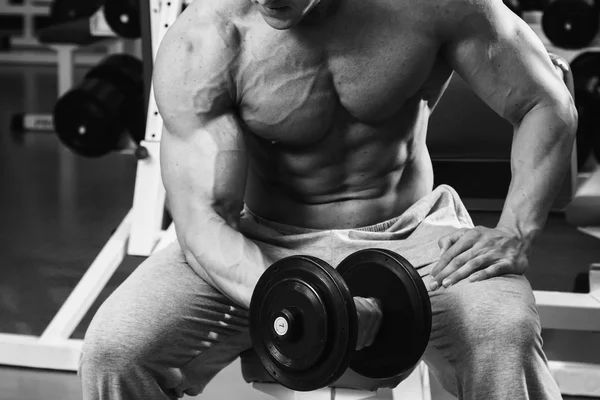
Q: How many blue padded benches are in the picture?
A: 0